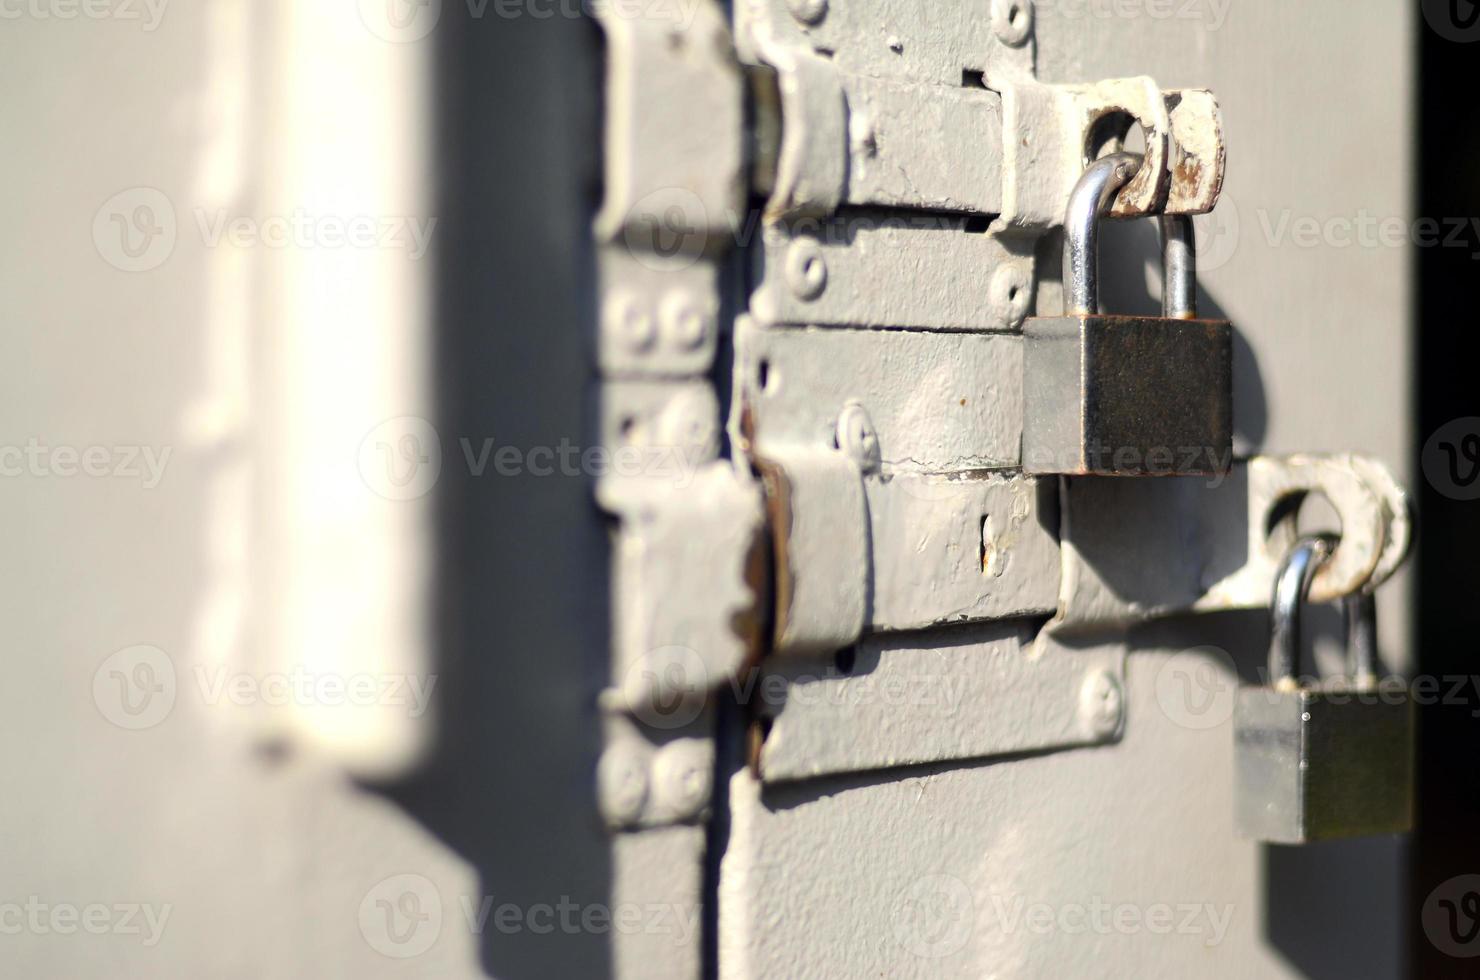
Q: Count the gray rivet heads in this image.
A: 11